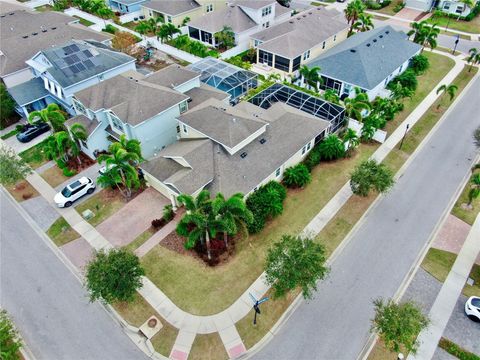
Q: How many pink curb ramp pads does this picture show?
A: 2